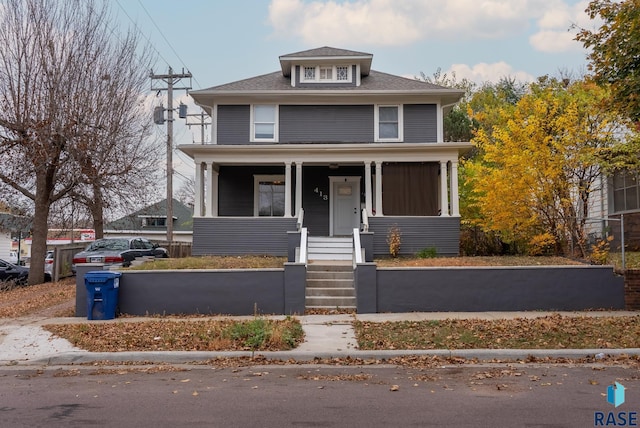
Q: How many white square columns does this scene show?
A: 8